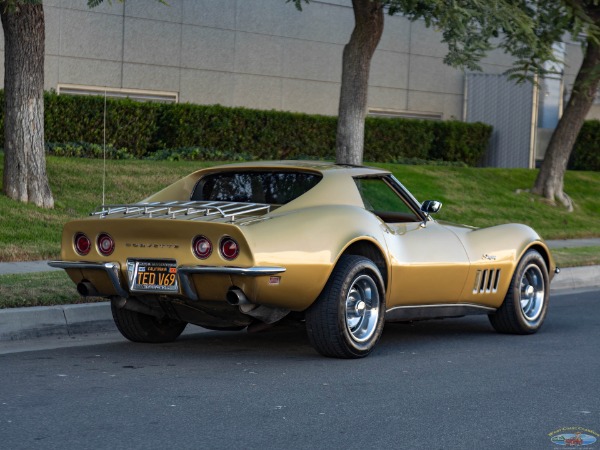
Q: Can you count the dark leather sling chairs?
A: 0